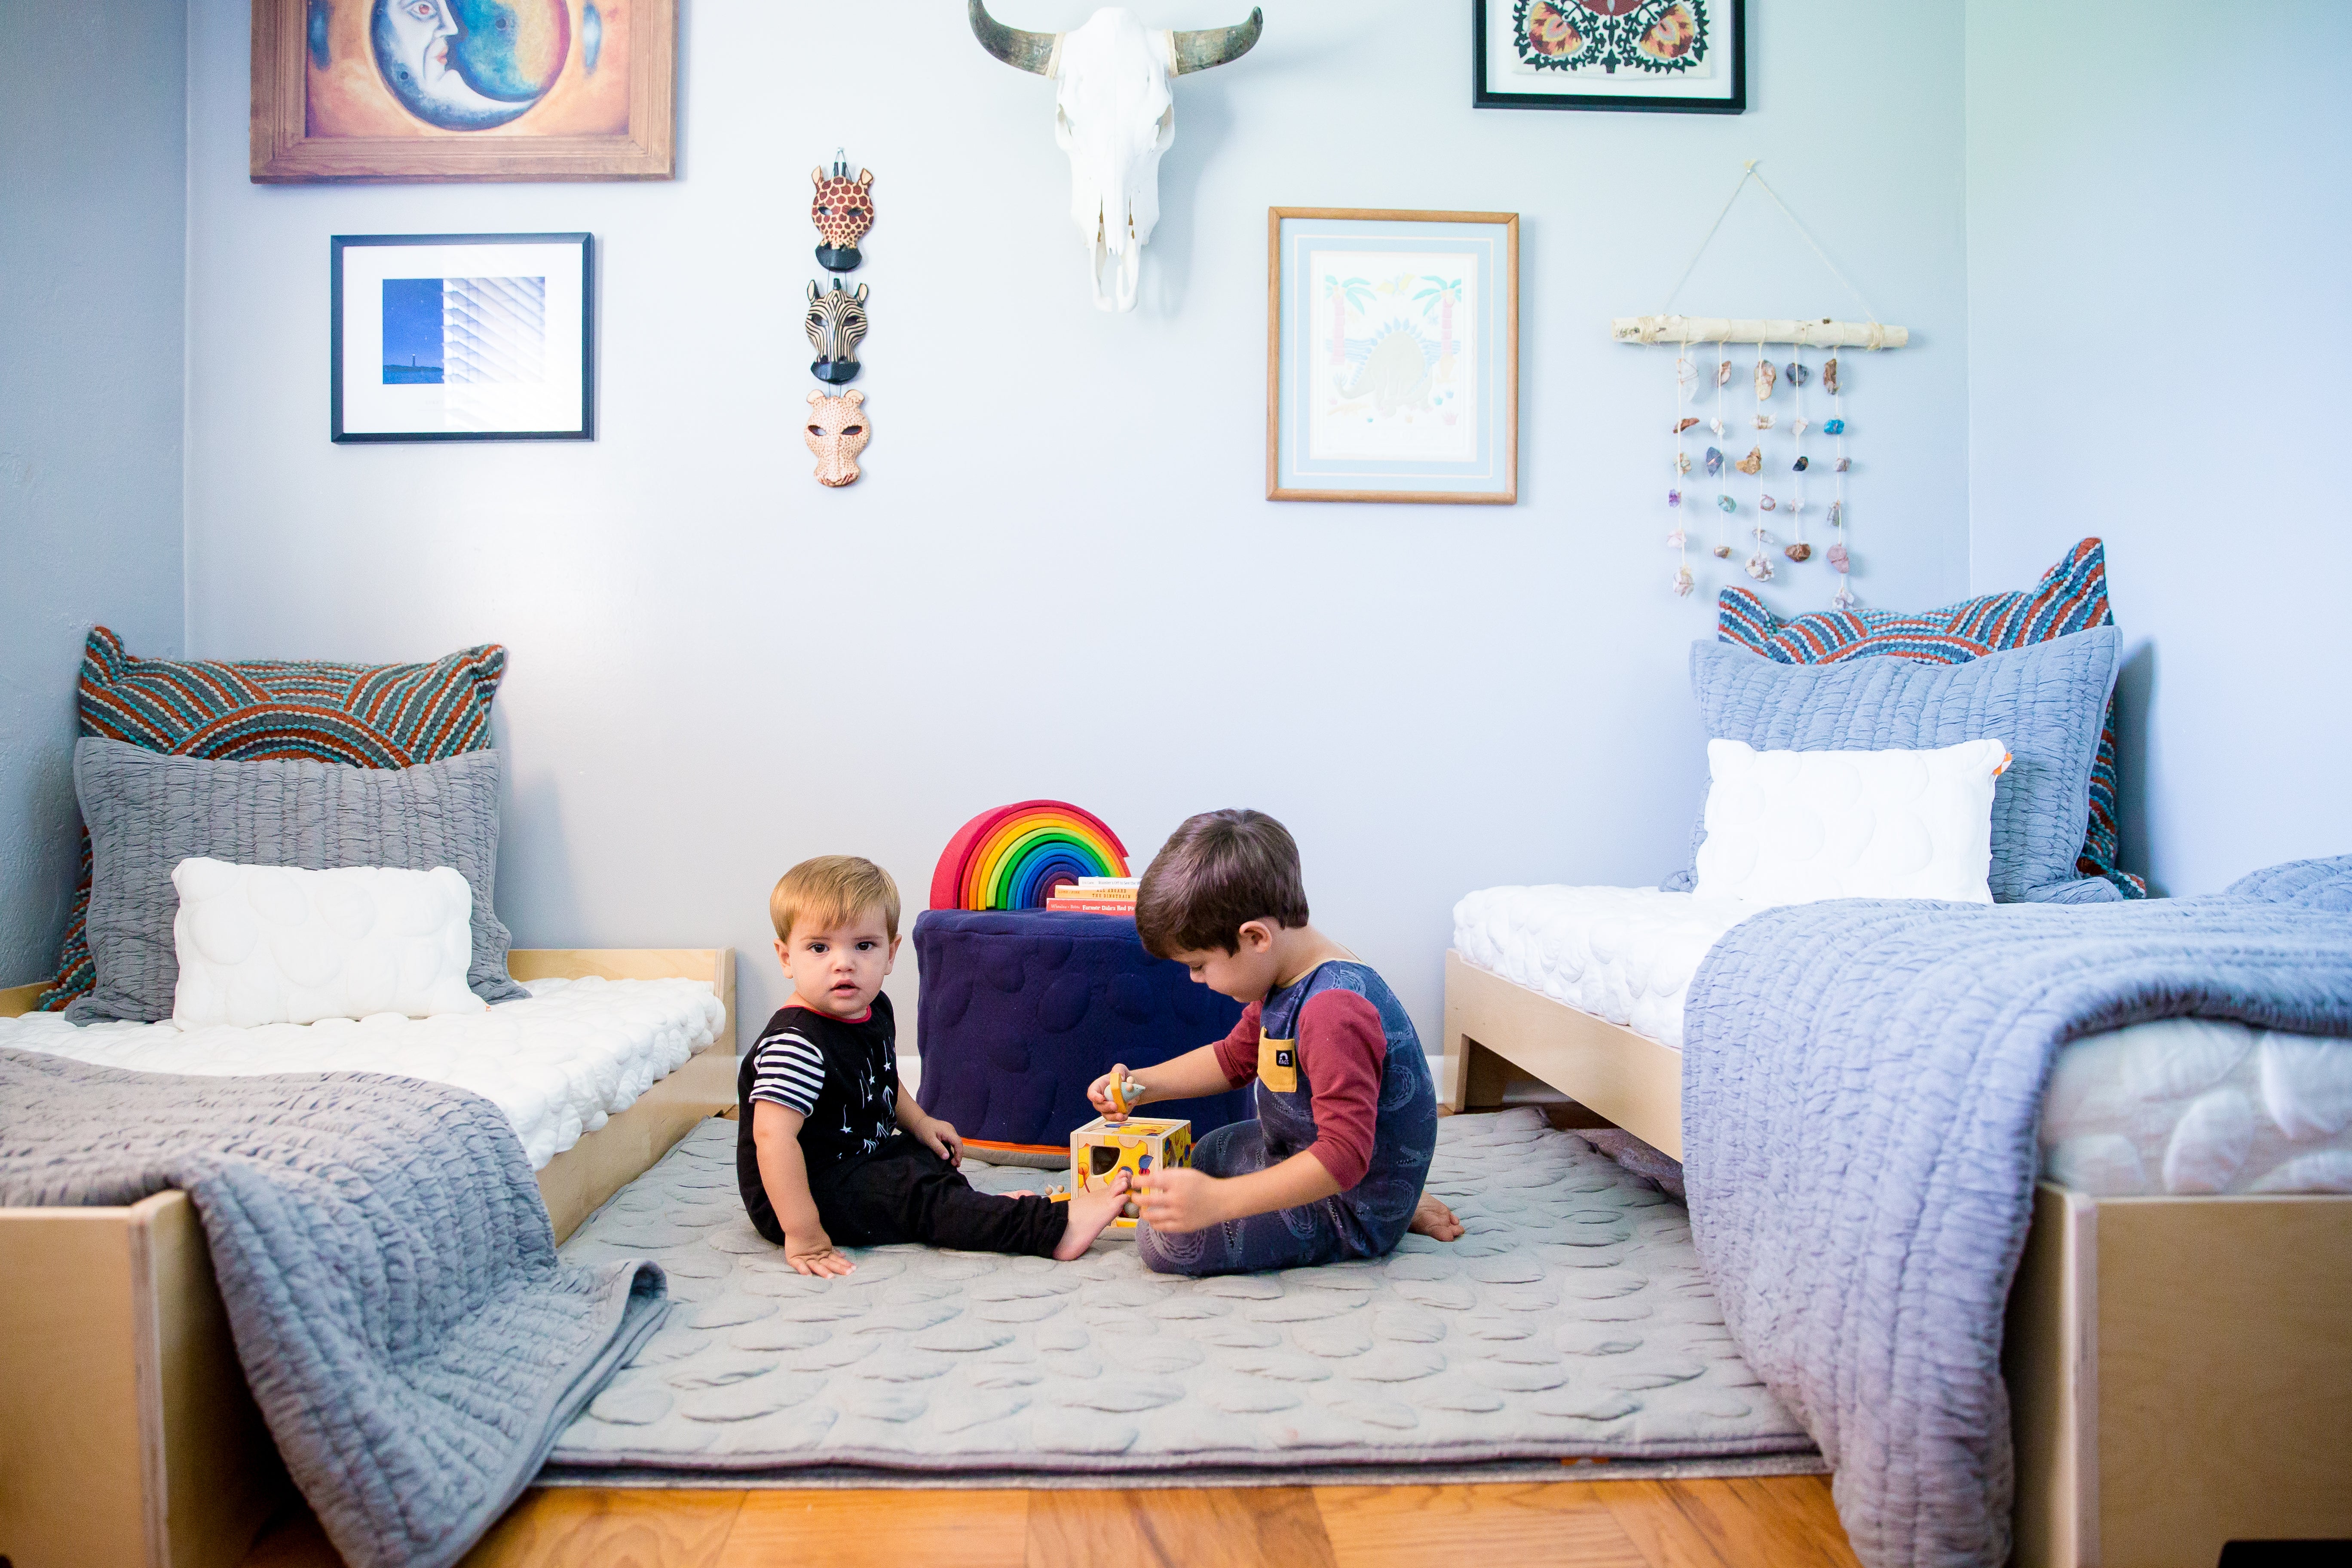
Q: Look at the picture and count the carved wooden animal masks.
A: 3